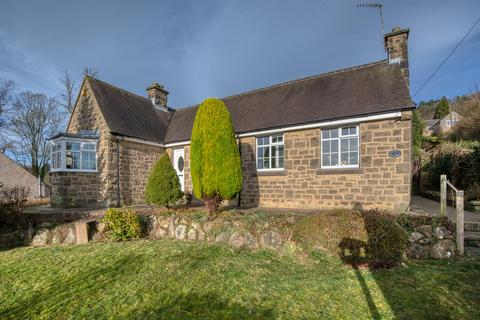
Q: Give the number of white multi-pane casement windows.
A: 3